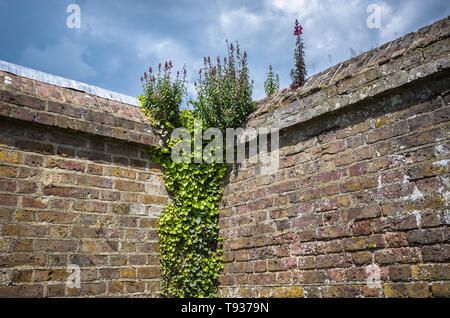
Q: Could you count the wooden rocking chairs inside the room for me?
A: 0